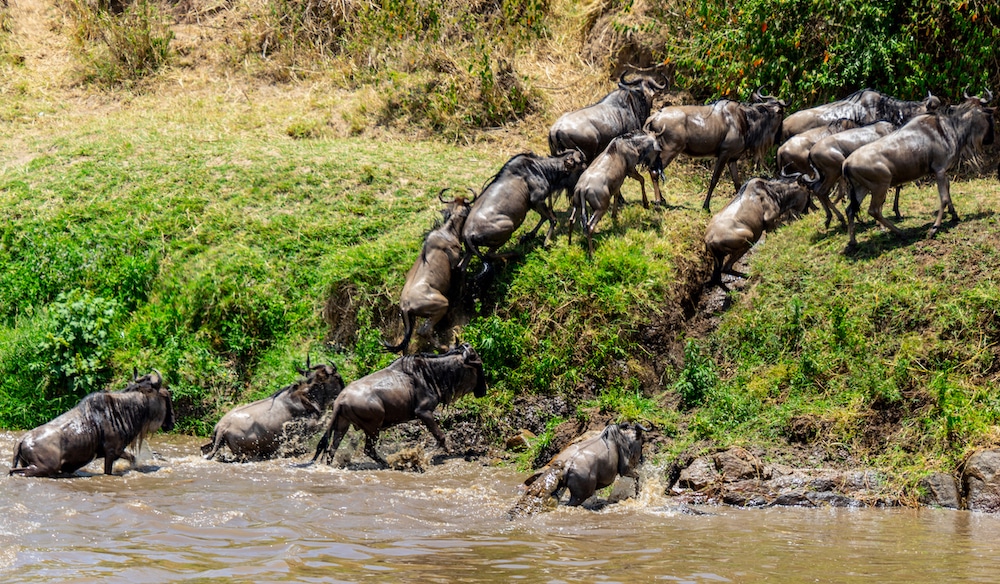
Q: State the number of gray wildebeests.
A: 14